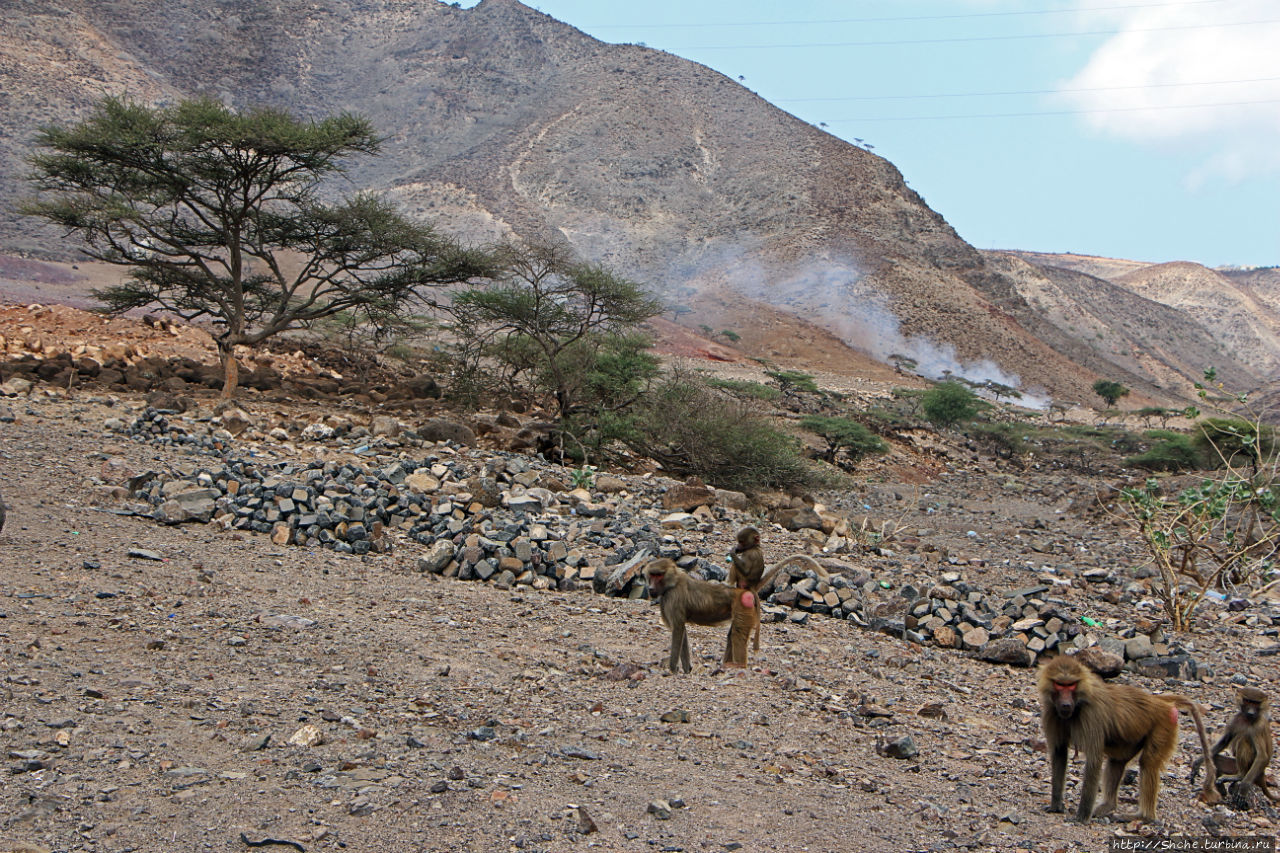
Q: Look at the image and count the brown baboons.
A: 4